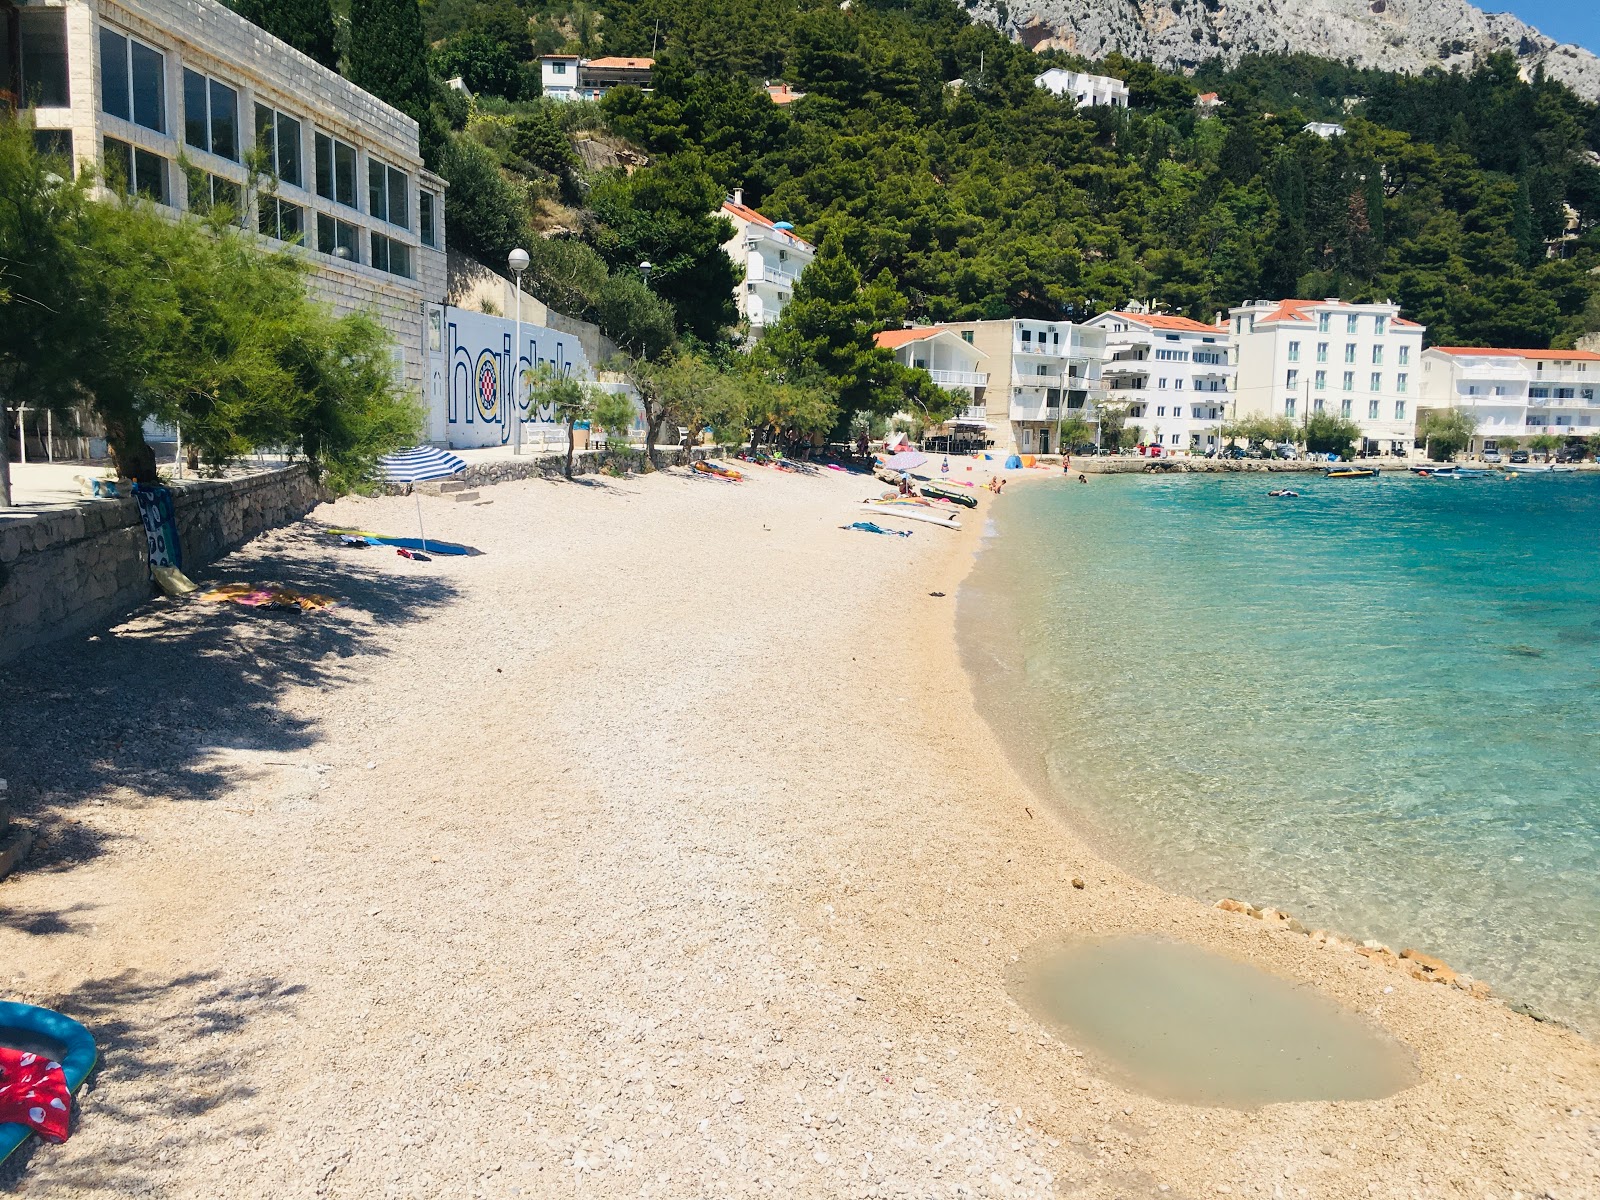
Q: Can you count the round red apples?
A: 0